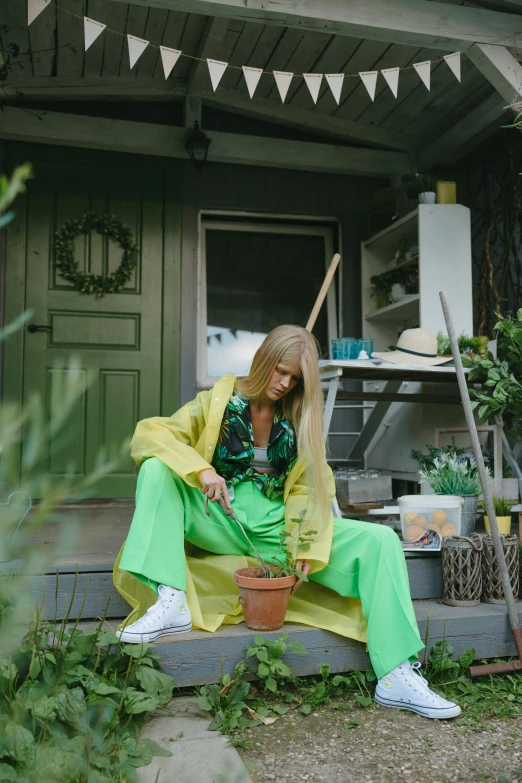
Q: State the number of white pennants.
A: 13